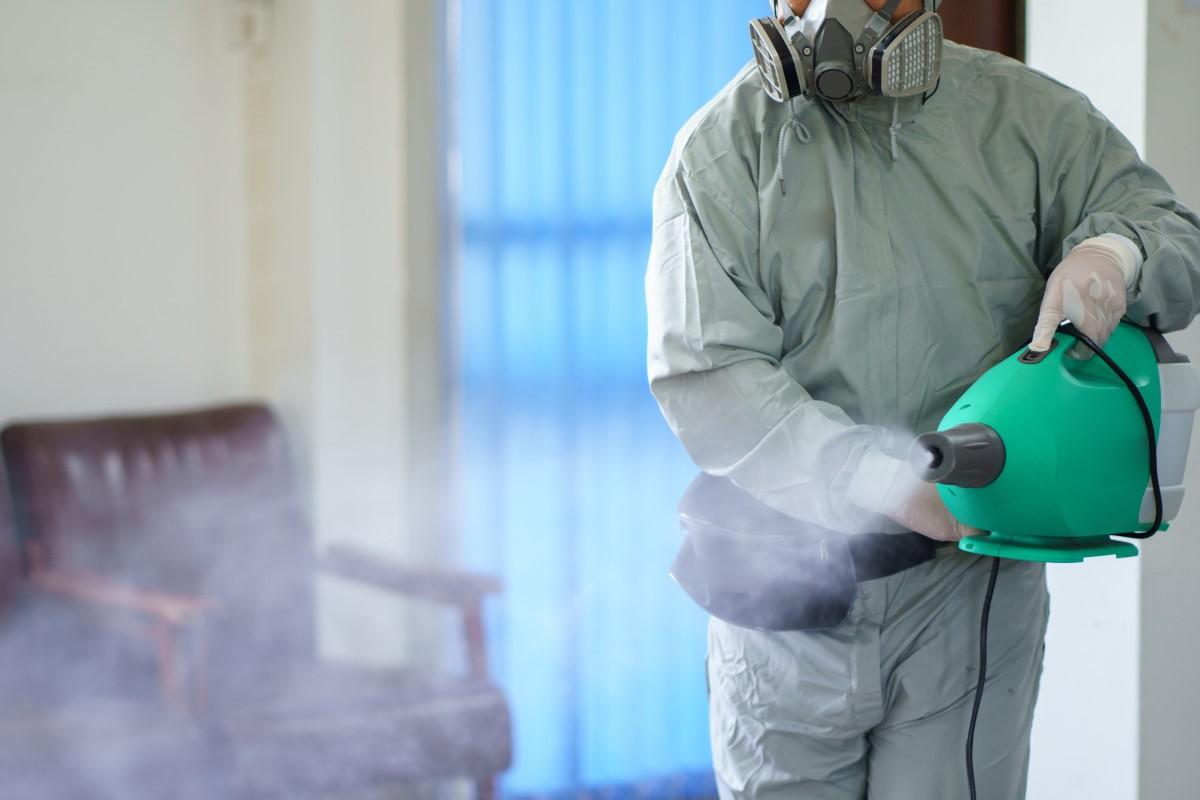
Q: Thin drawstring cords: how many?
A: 2